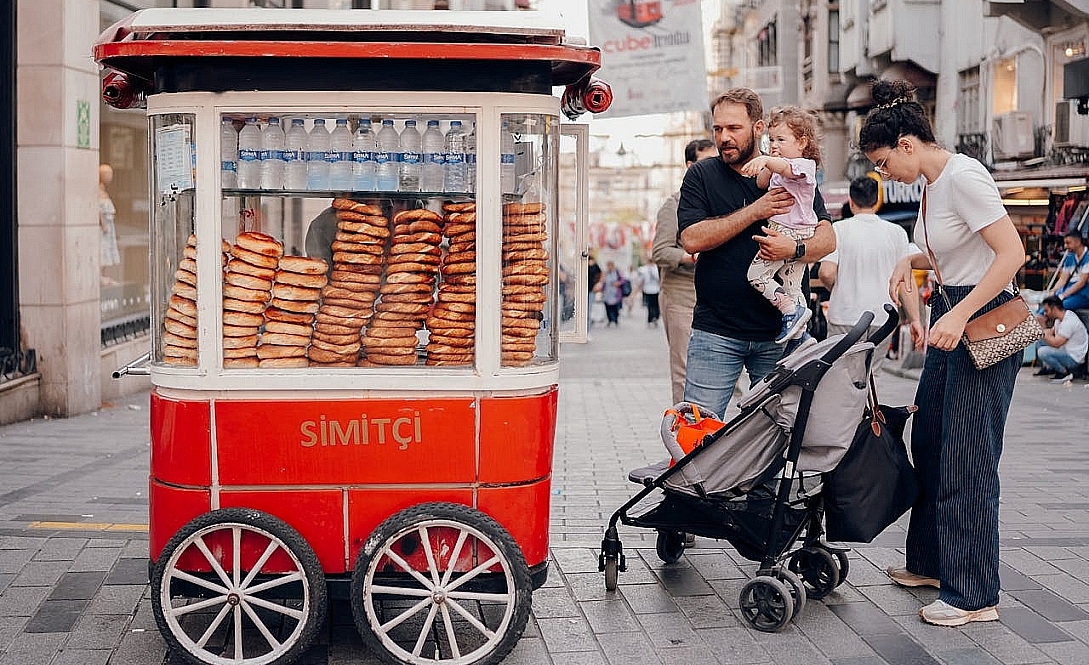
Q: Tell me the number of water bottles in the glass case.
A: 13